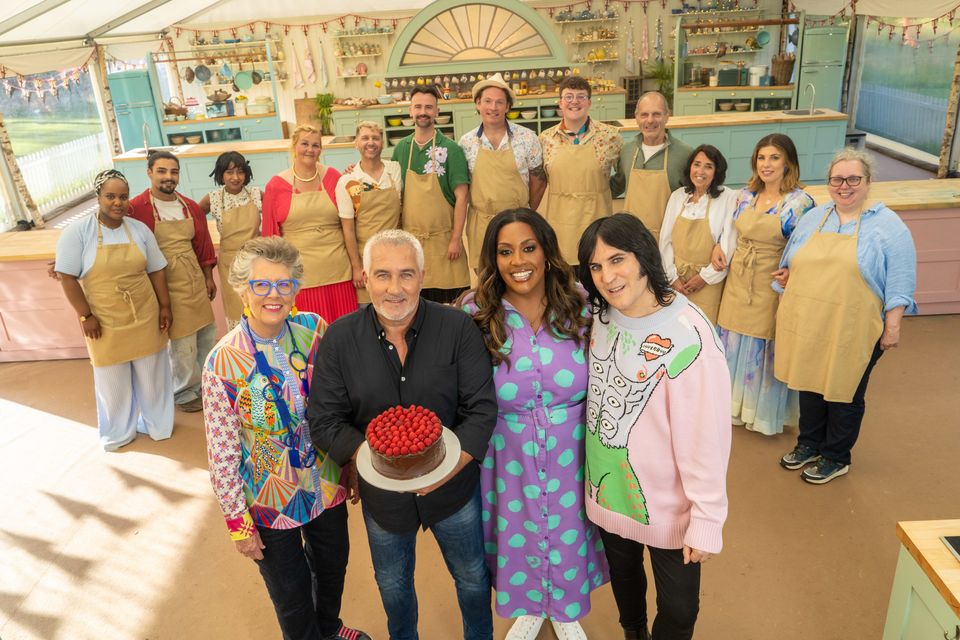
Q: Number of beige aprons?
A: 12